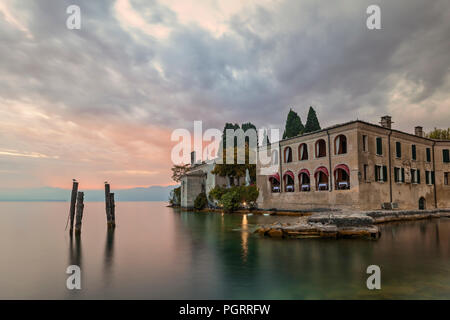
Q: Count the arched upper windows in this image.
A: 5